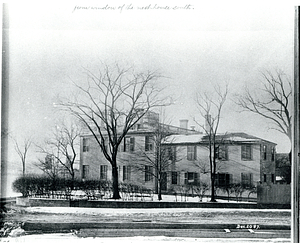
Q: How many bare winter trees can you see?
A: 6